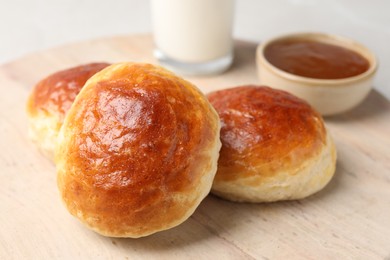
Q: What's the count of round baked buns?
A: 3